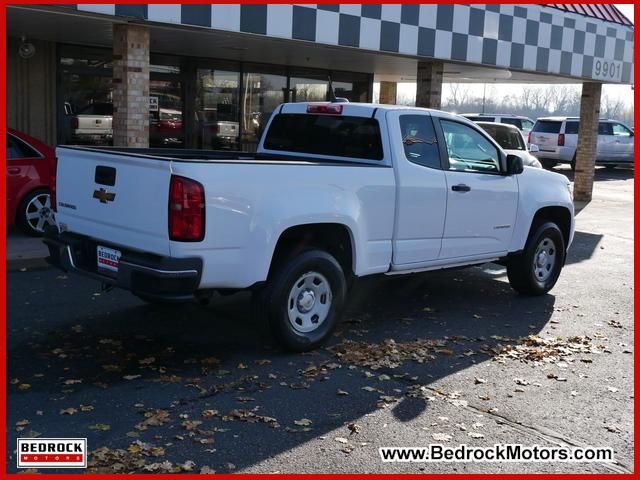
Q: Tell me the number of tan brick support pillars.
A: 4